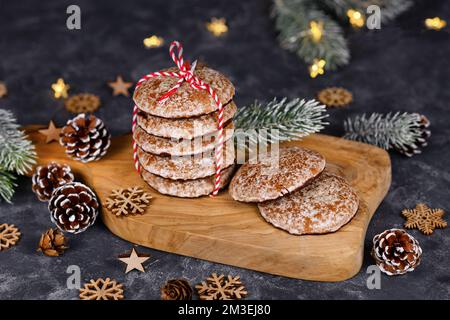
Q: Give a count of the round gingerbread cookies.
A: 7